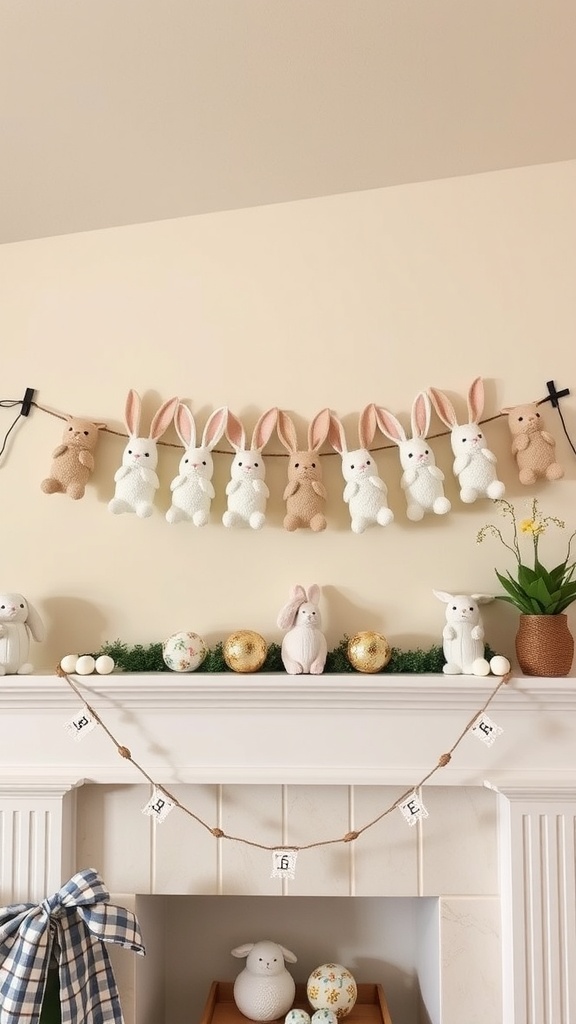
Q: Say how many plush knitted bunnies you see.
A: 9